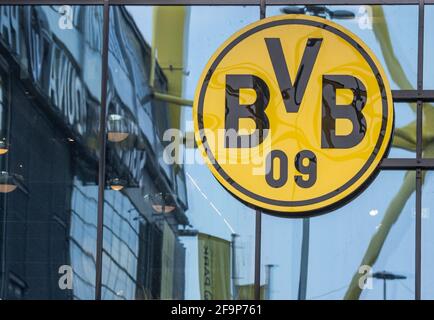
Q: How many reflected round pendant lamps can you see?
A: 5